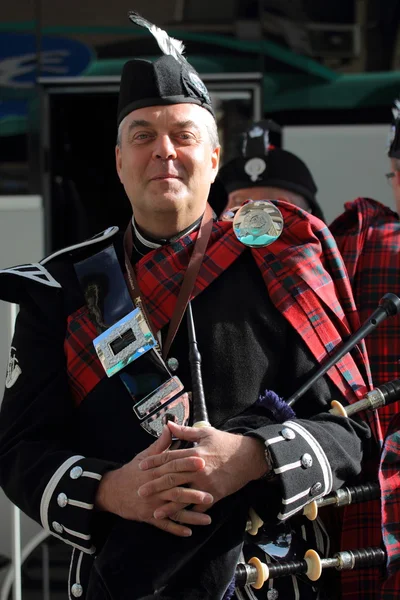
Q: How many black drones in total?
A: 3